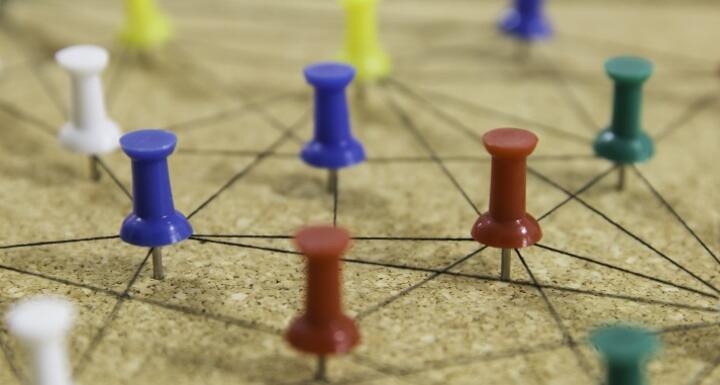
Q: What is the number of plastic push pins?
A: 11